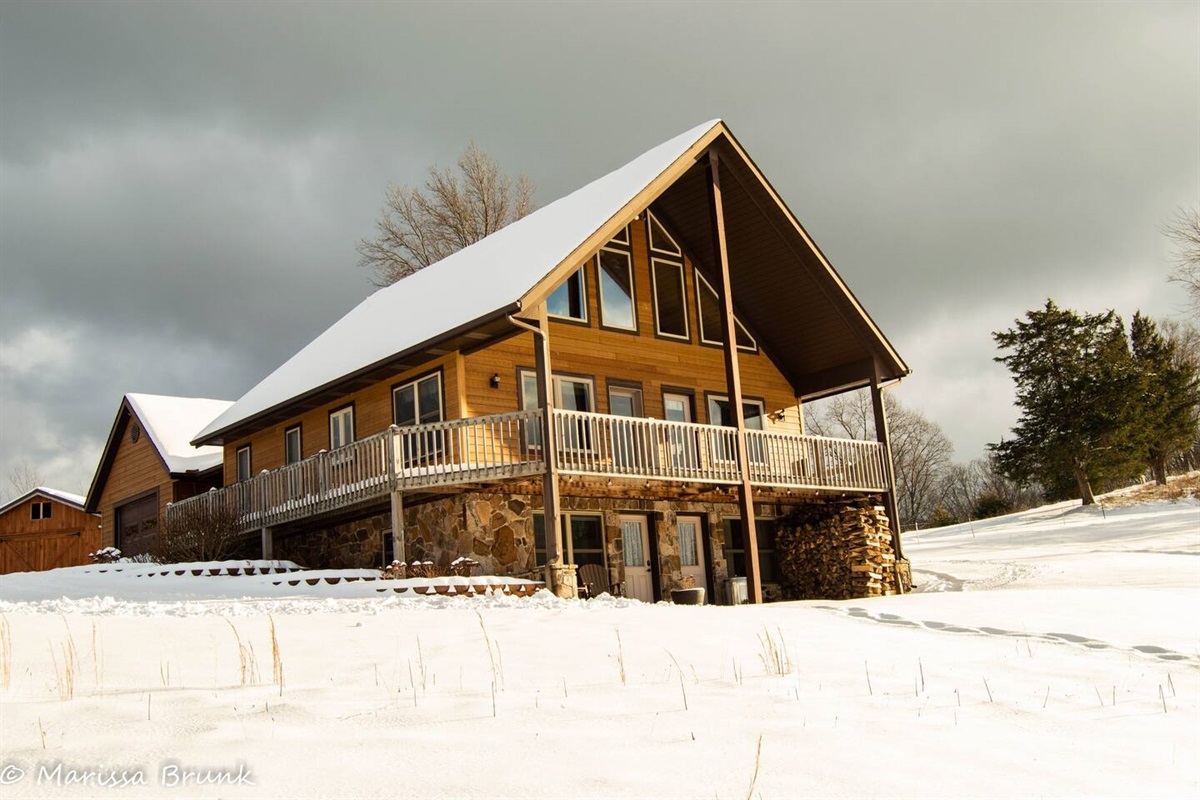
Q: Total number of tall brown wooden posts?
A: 3